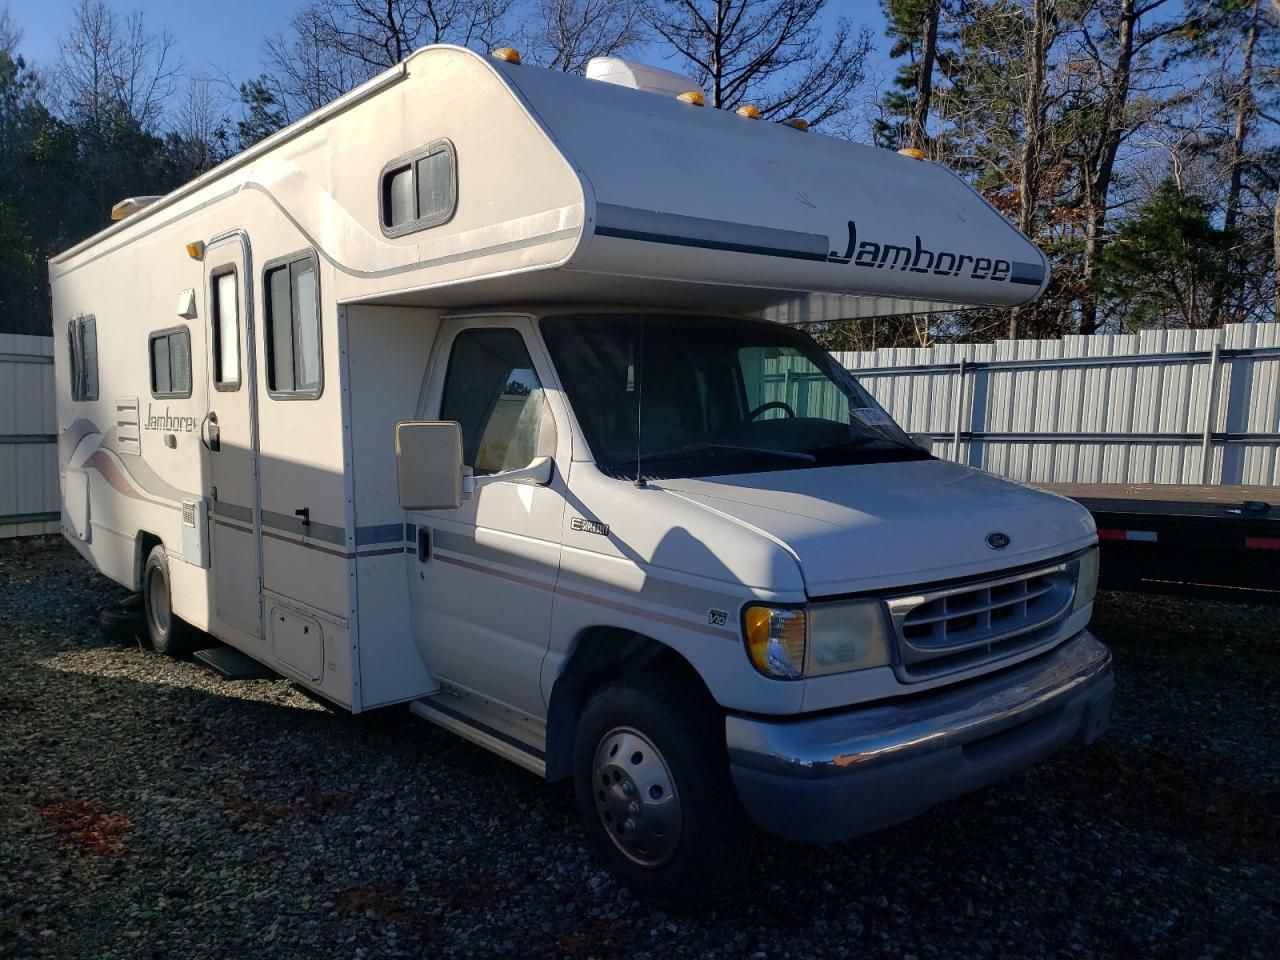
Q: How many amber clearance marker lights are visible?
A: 5